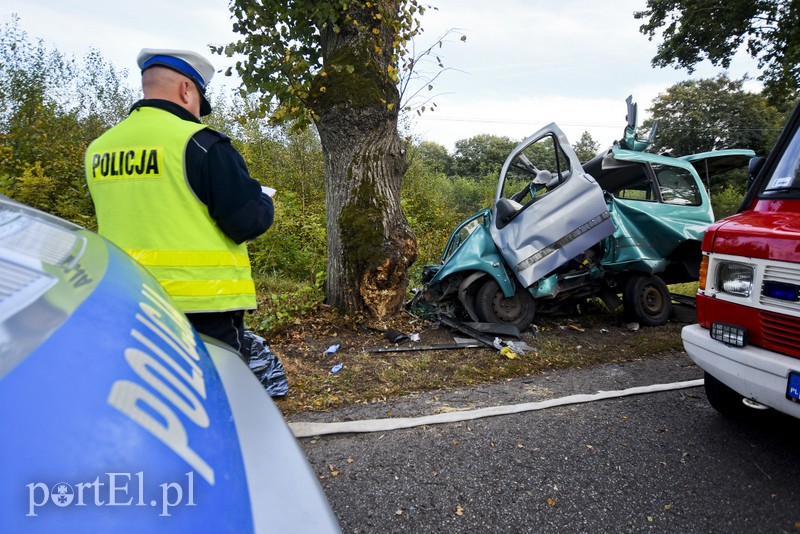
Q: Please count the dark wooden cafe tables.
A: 0